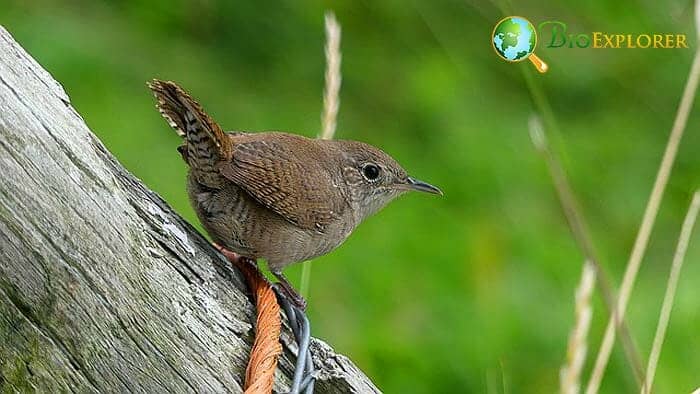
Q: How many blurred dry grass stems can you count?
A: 5